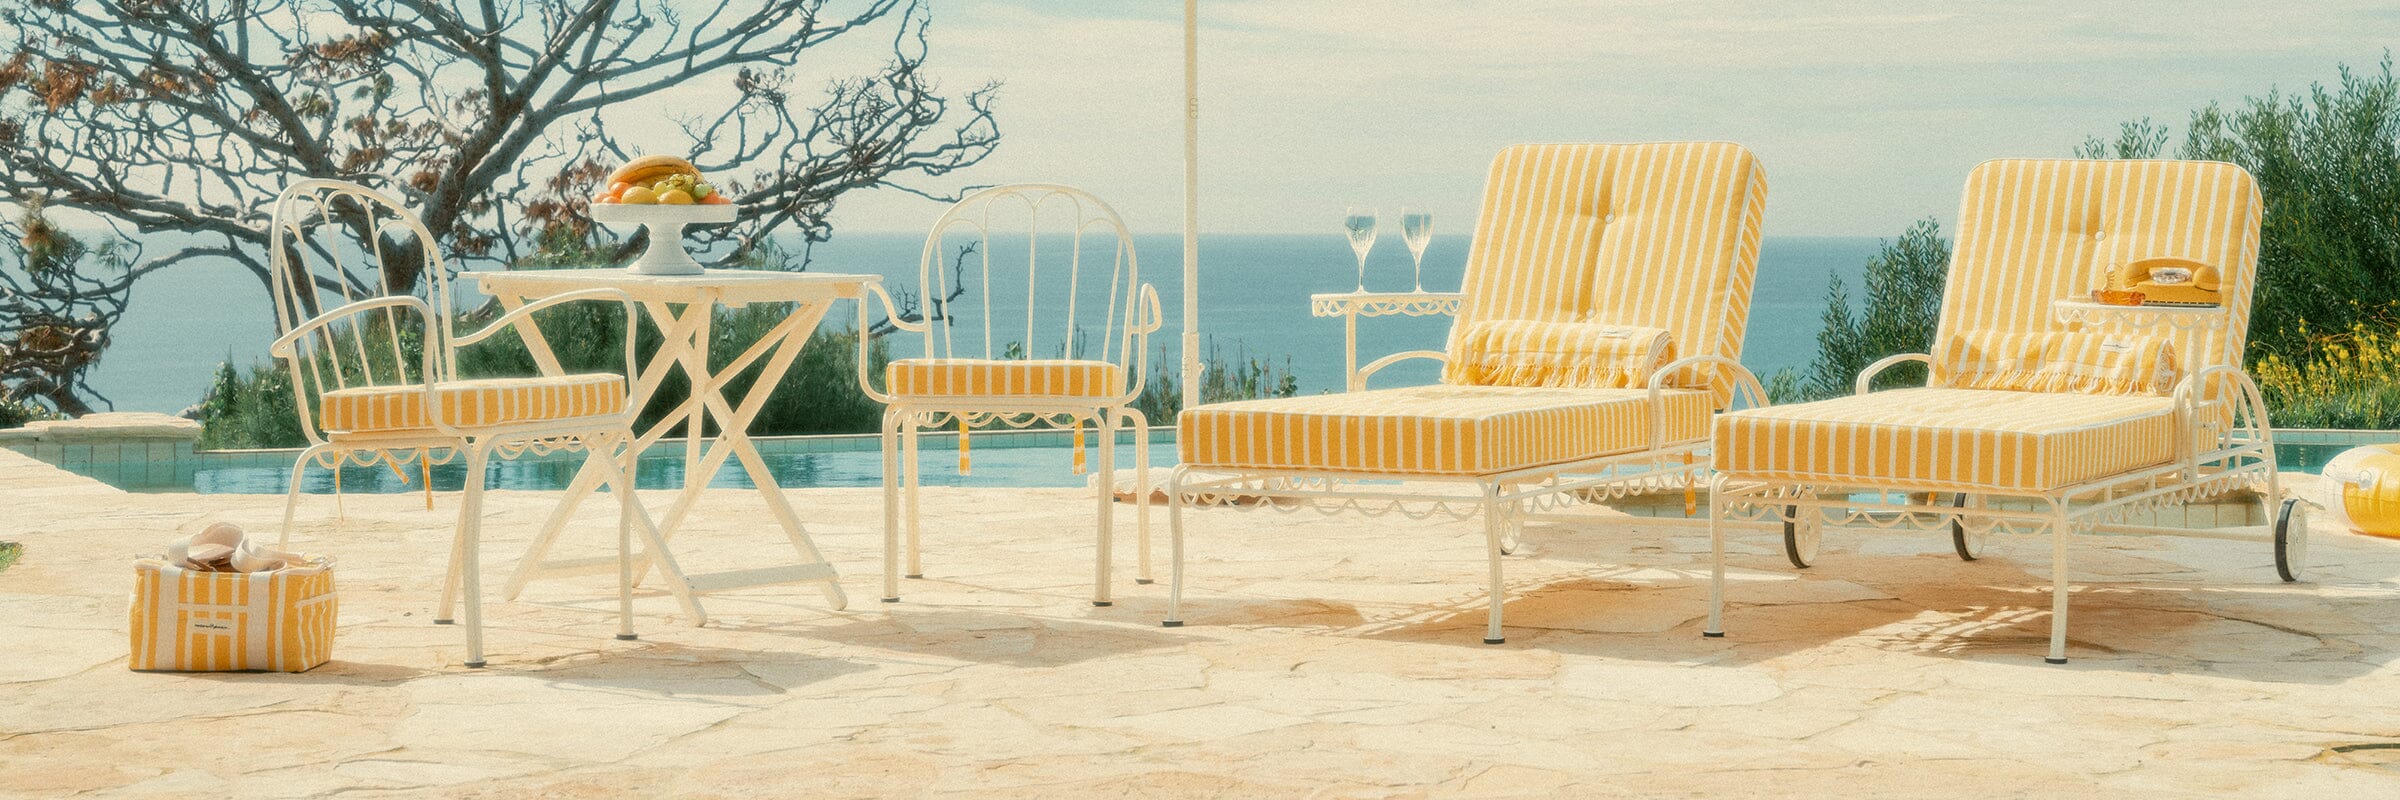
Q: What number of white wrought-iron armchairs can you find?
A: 2